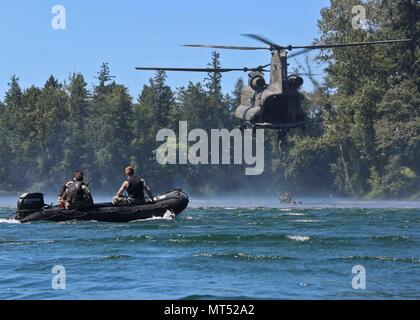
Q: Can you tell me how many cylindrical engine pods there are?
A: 2